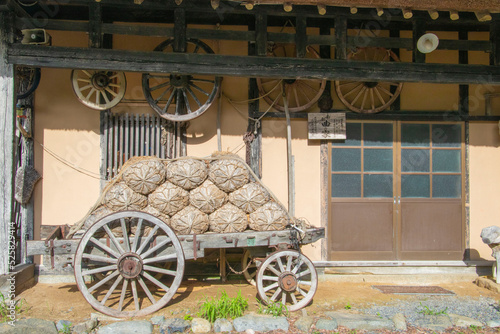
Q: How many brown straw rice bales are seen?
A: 12